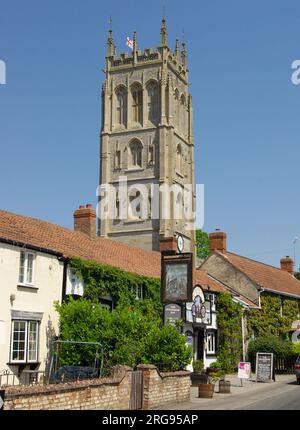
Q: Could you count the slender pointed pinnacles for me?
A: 5